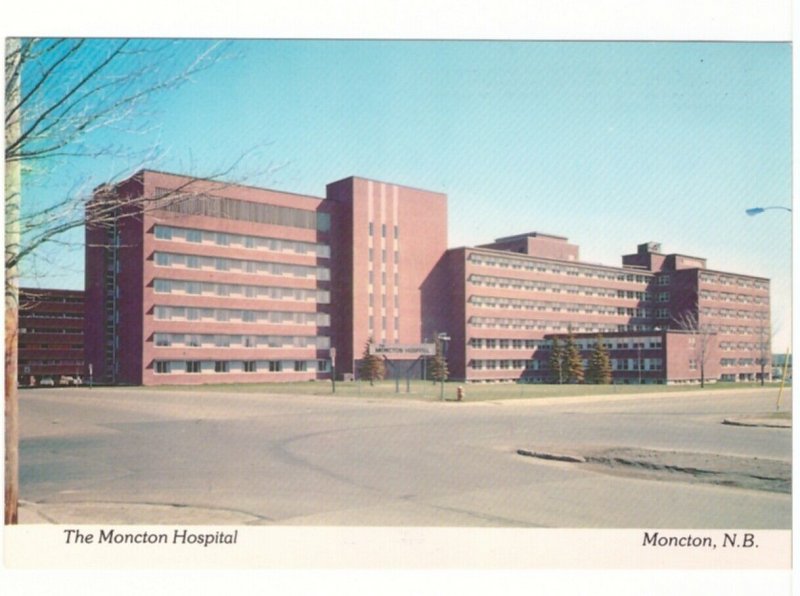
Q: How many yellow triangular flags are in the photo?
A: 0